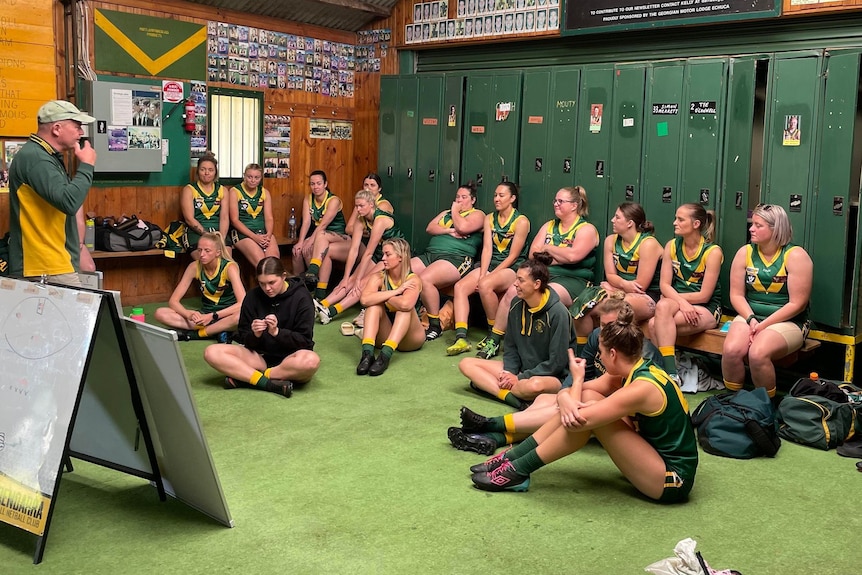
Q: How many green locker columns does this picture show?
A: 15